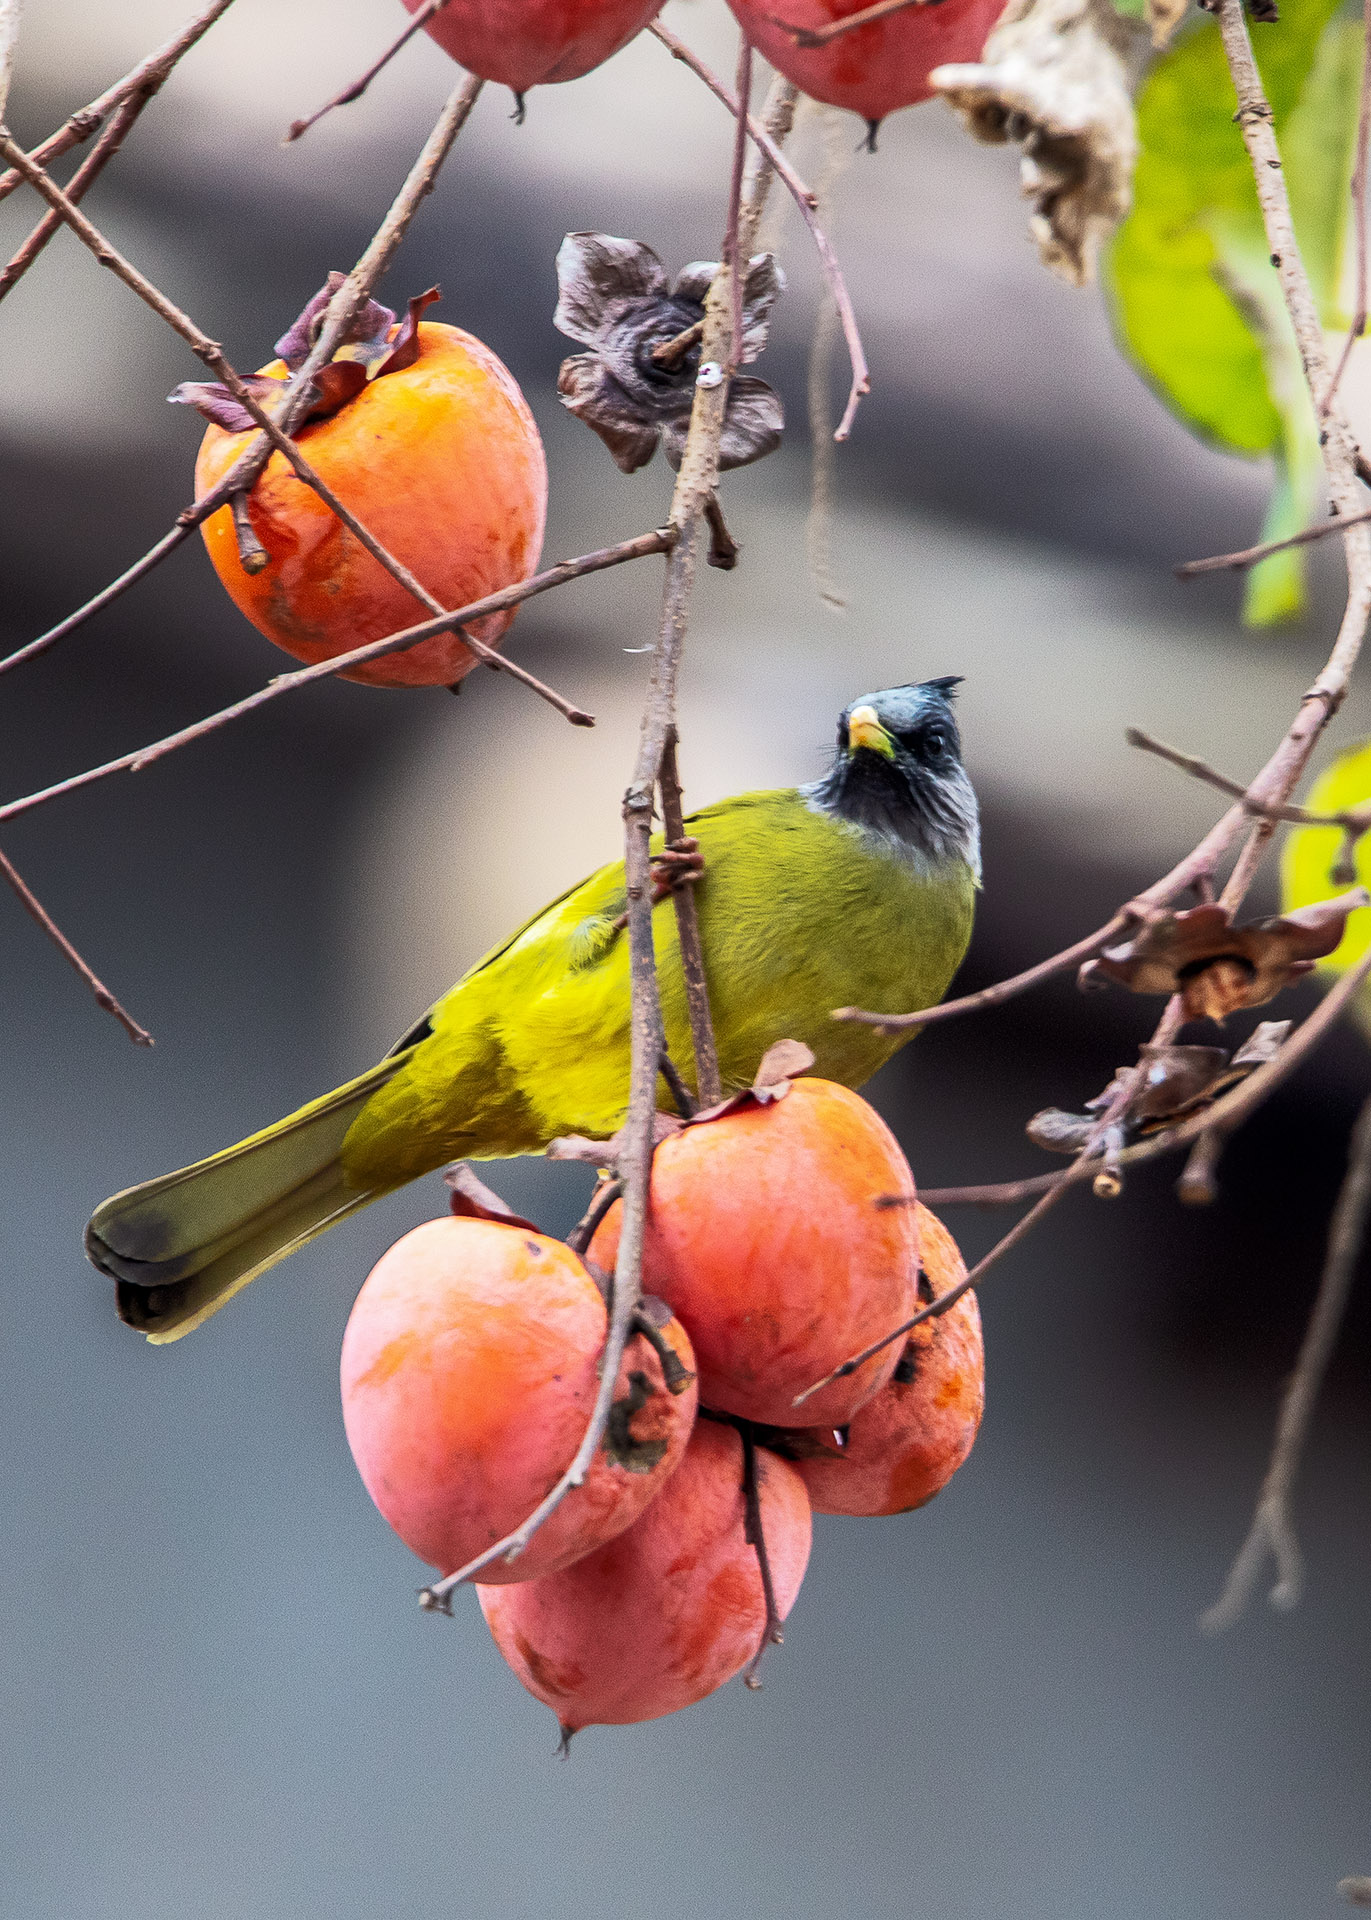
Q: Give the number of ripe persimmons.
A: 7